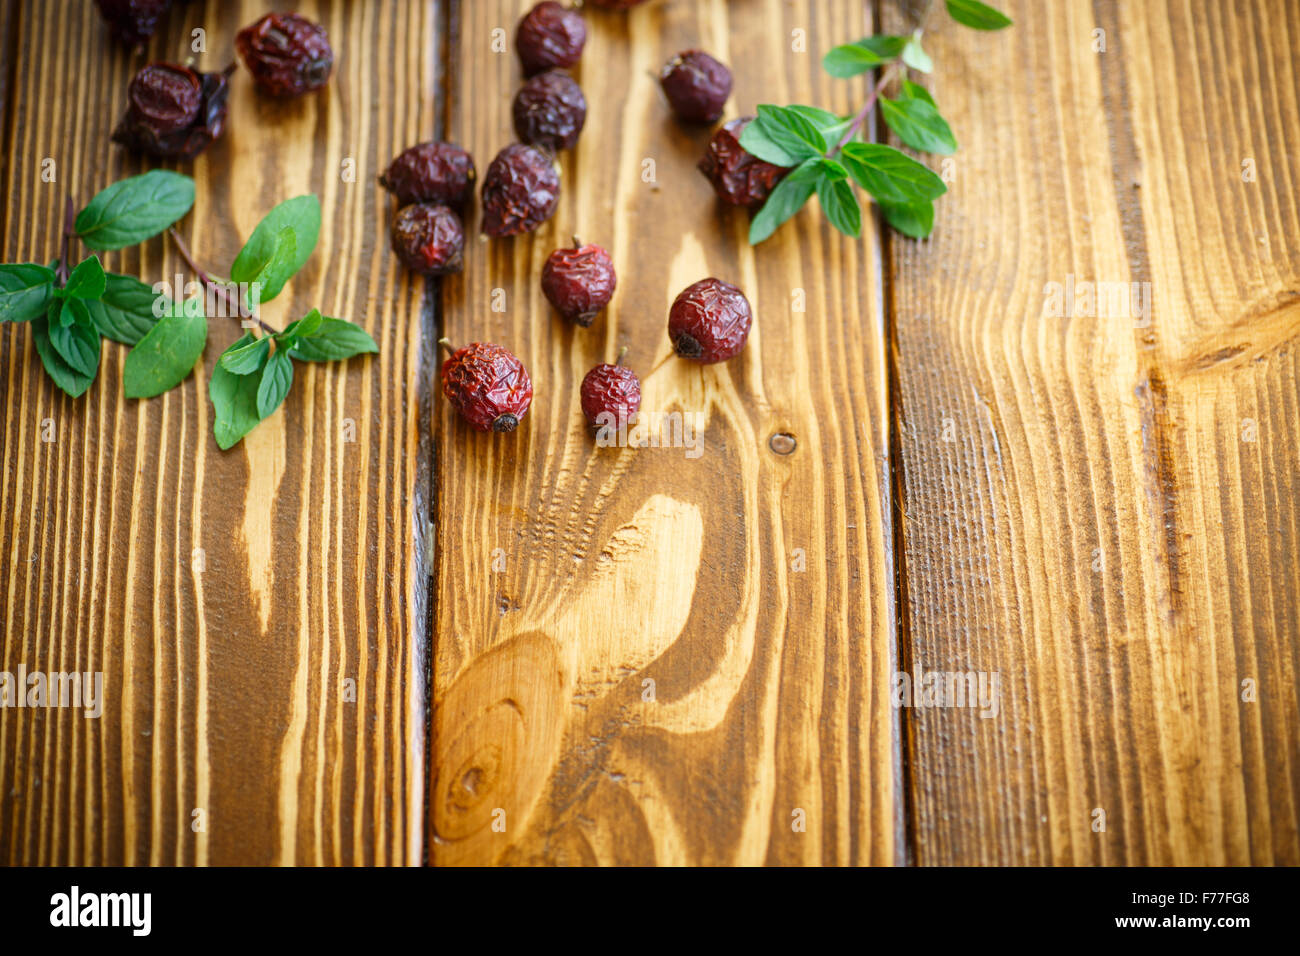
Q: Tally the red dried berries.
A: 15